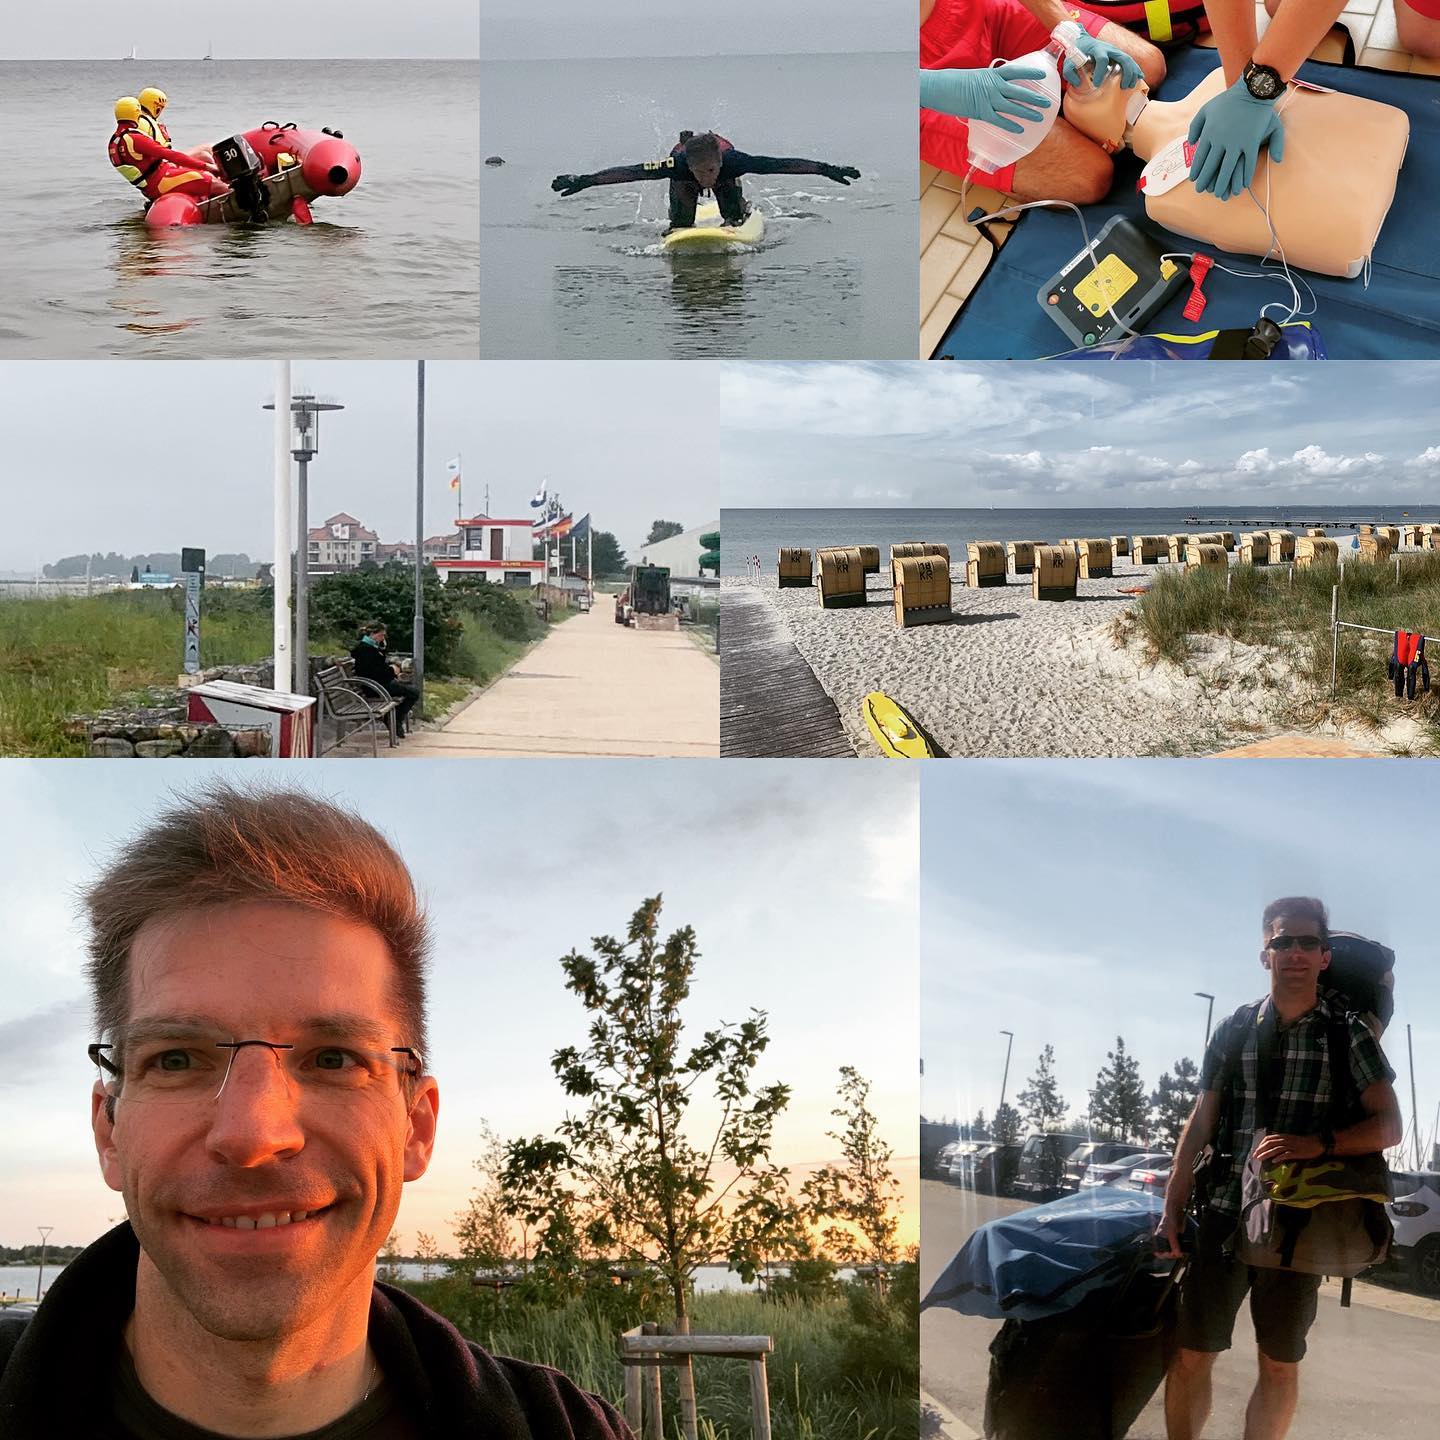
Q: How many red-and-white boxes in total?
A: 1